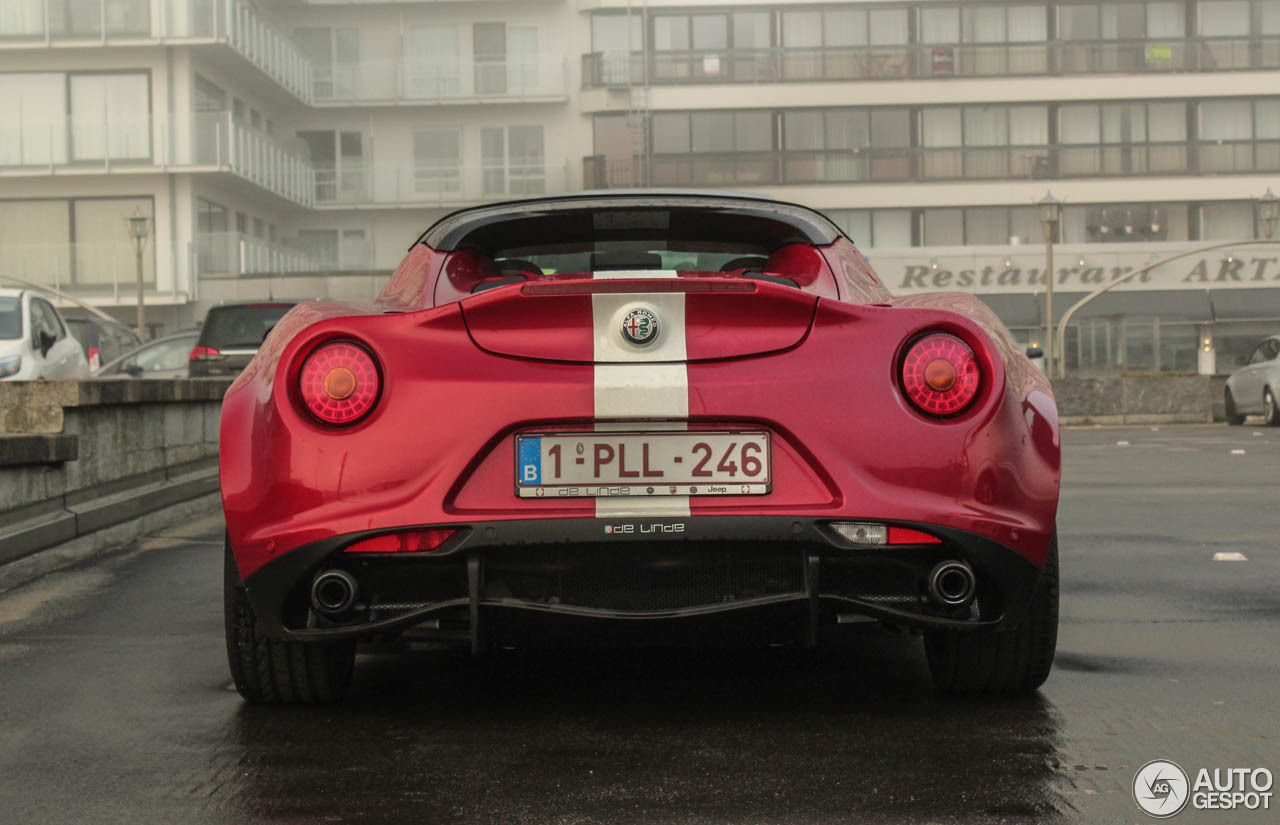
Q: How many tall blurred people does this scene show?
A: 0